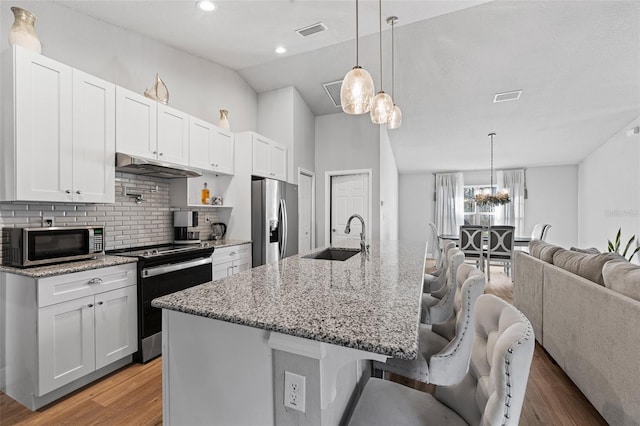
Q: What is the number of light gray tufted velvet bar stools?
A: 4